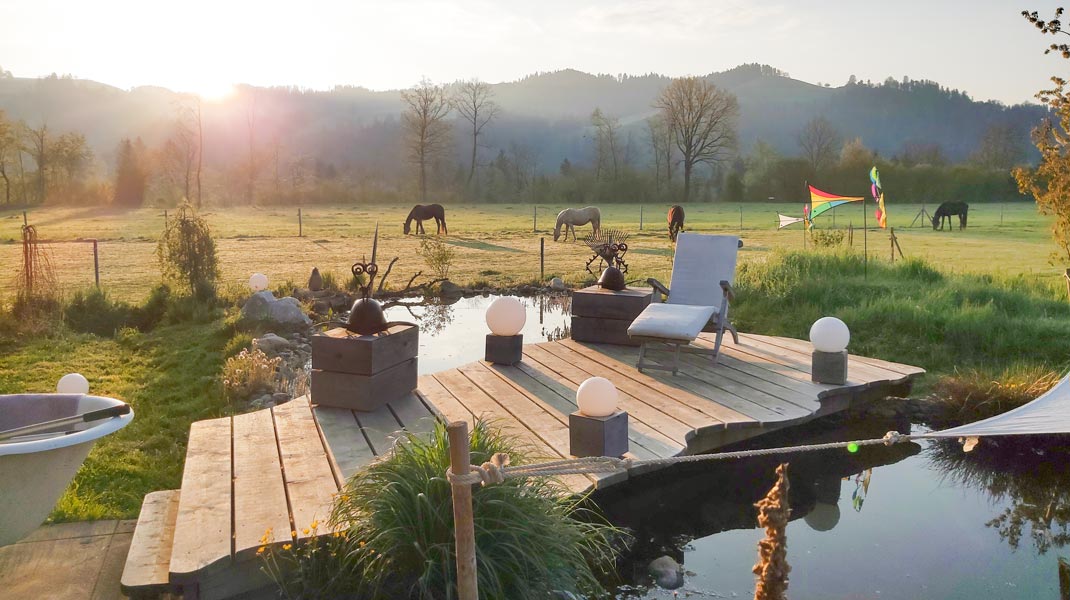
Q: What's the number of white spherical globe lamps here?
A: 5